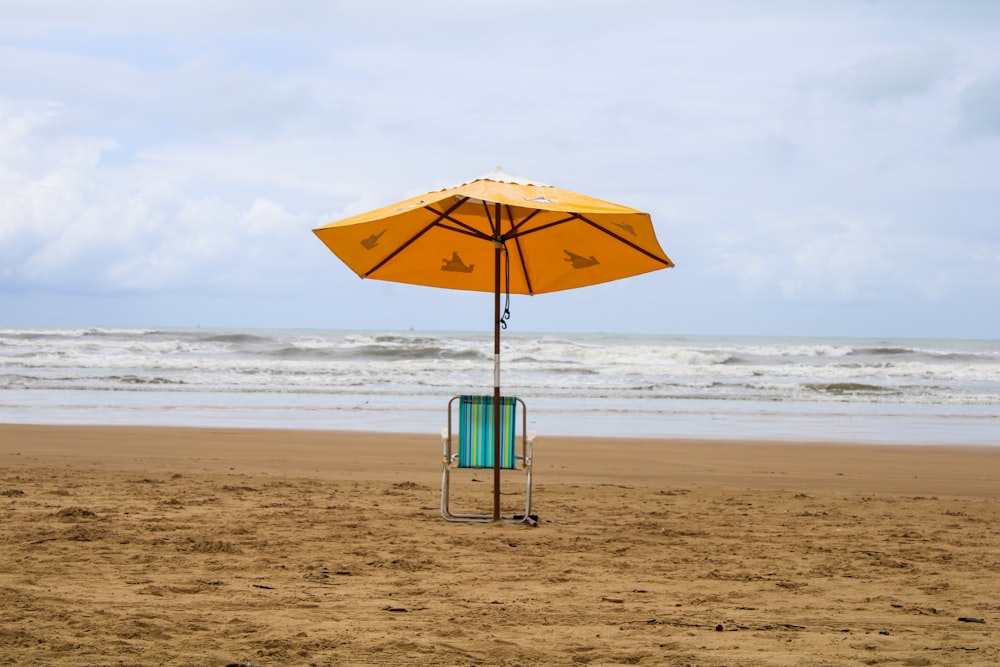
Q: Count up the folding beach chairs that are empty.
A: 1